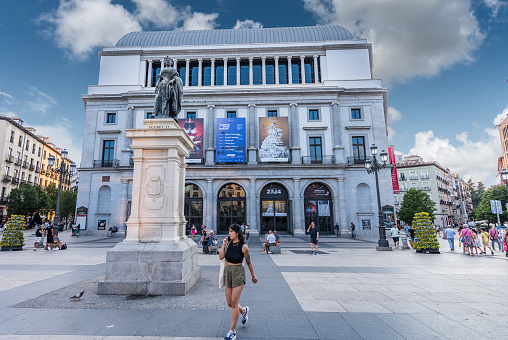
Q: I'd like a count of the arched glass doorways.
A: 4